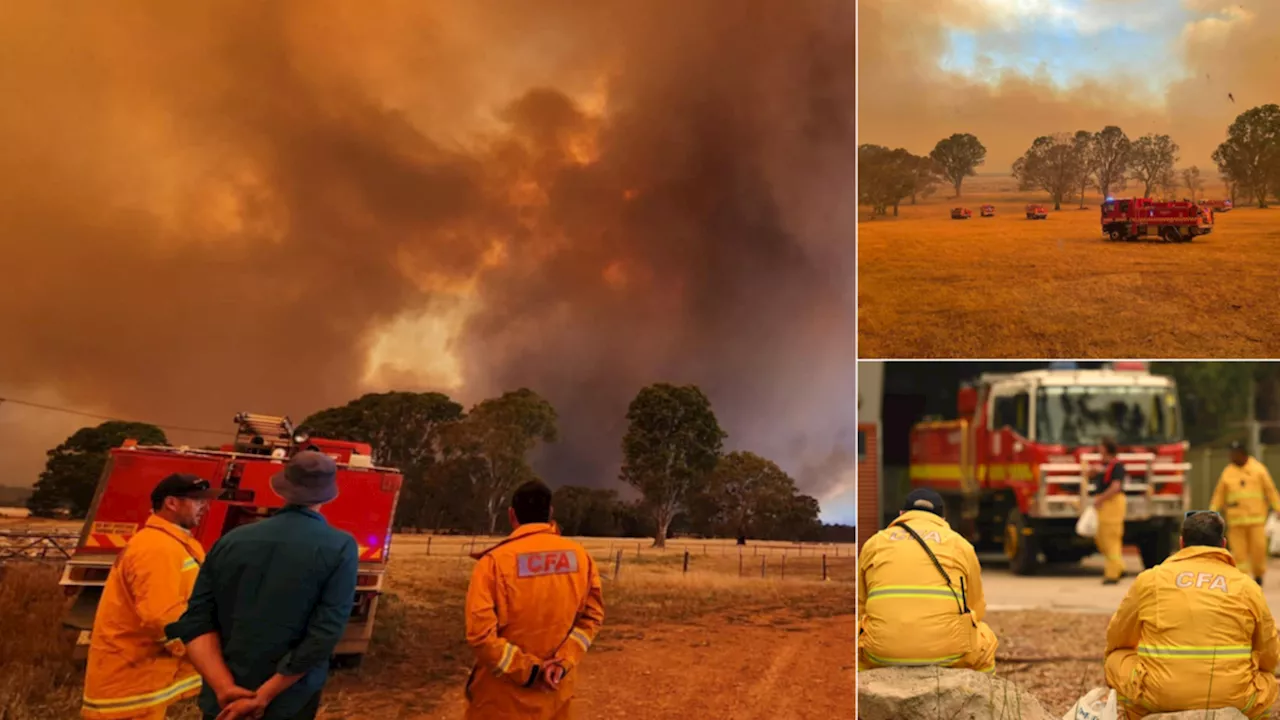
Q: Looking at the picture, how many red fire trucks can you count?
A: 7